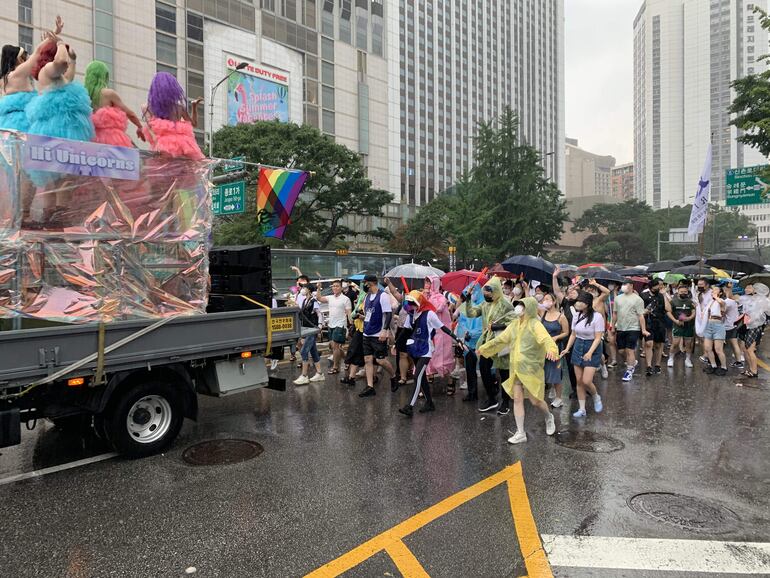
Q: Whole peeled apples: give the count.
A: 0